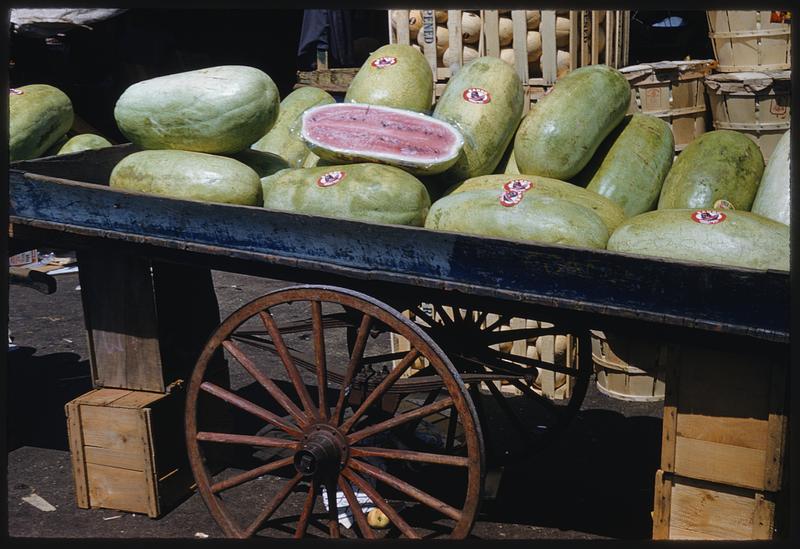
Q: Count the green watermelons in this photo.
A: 15